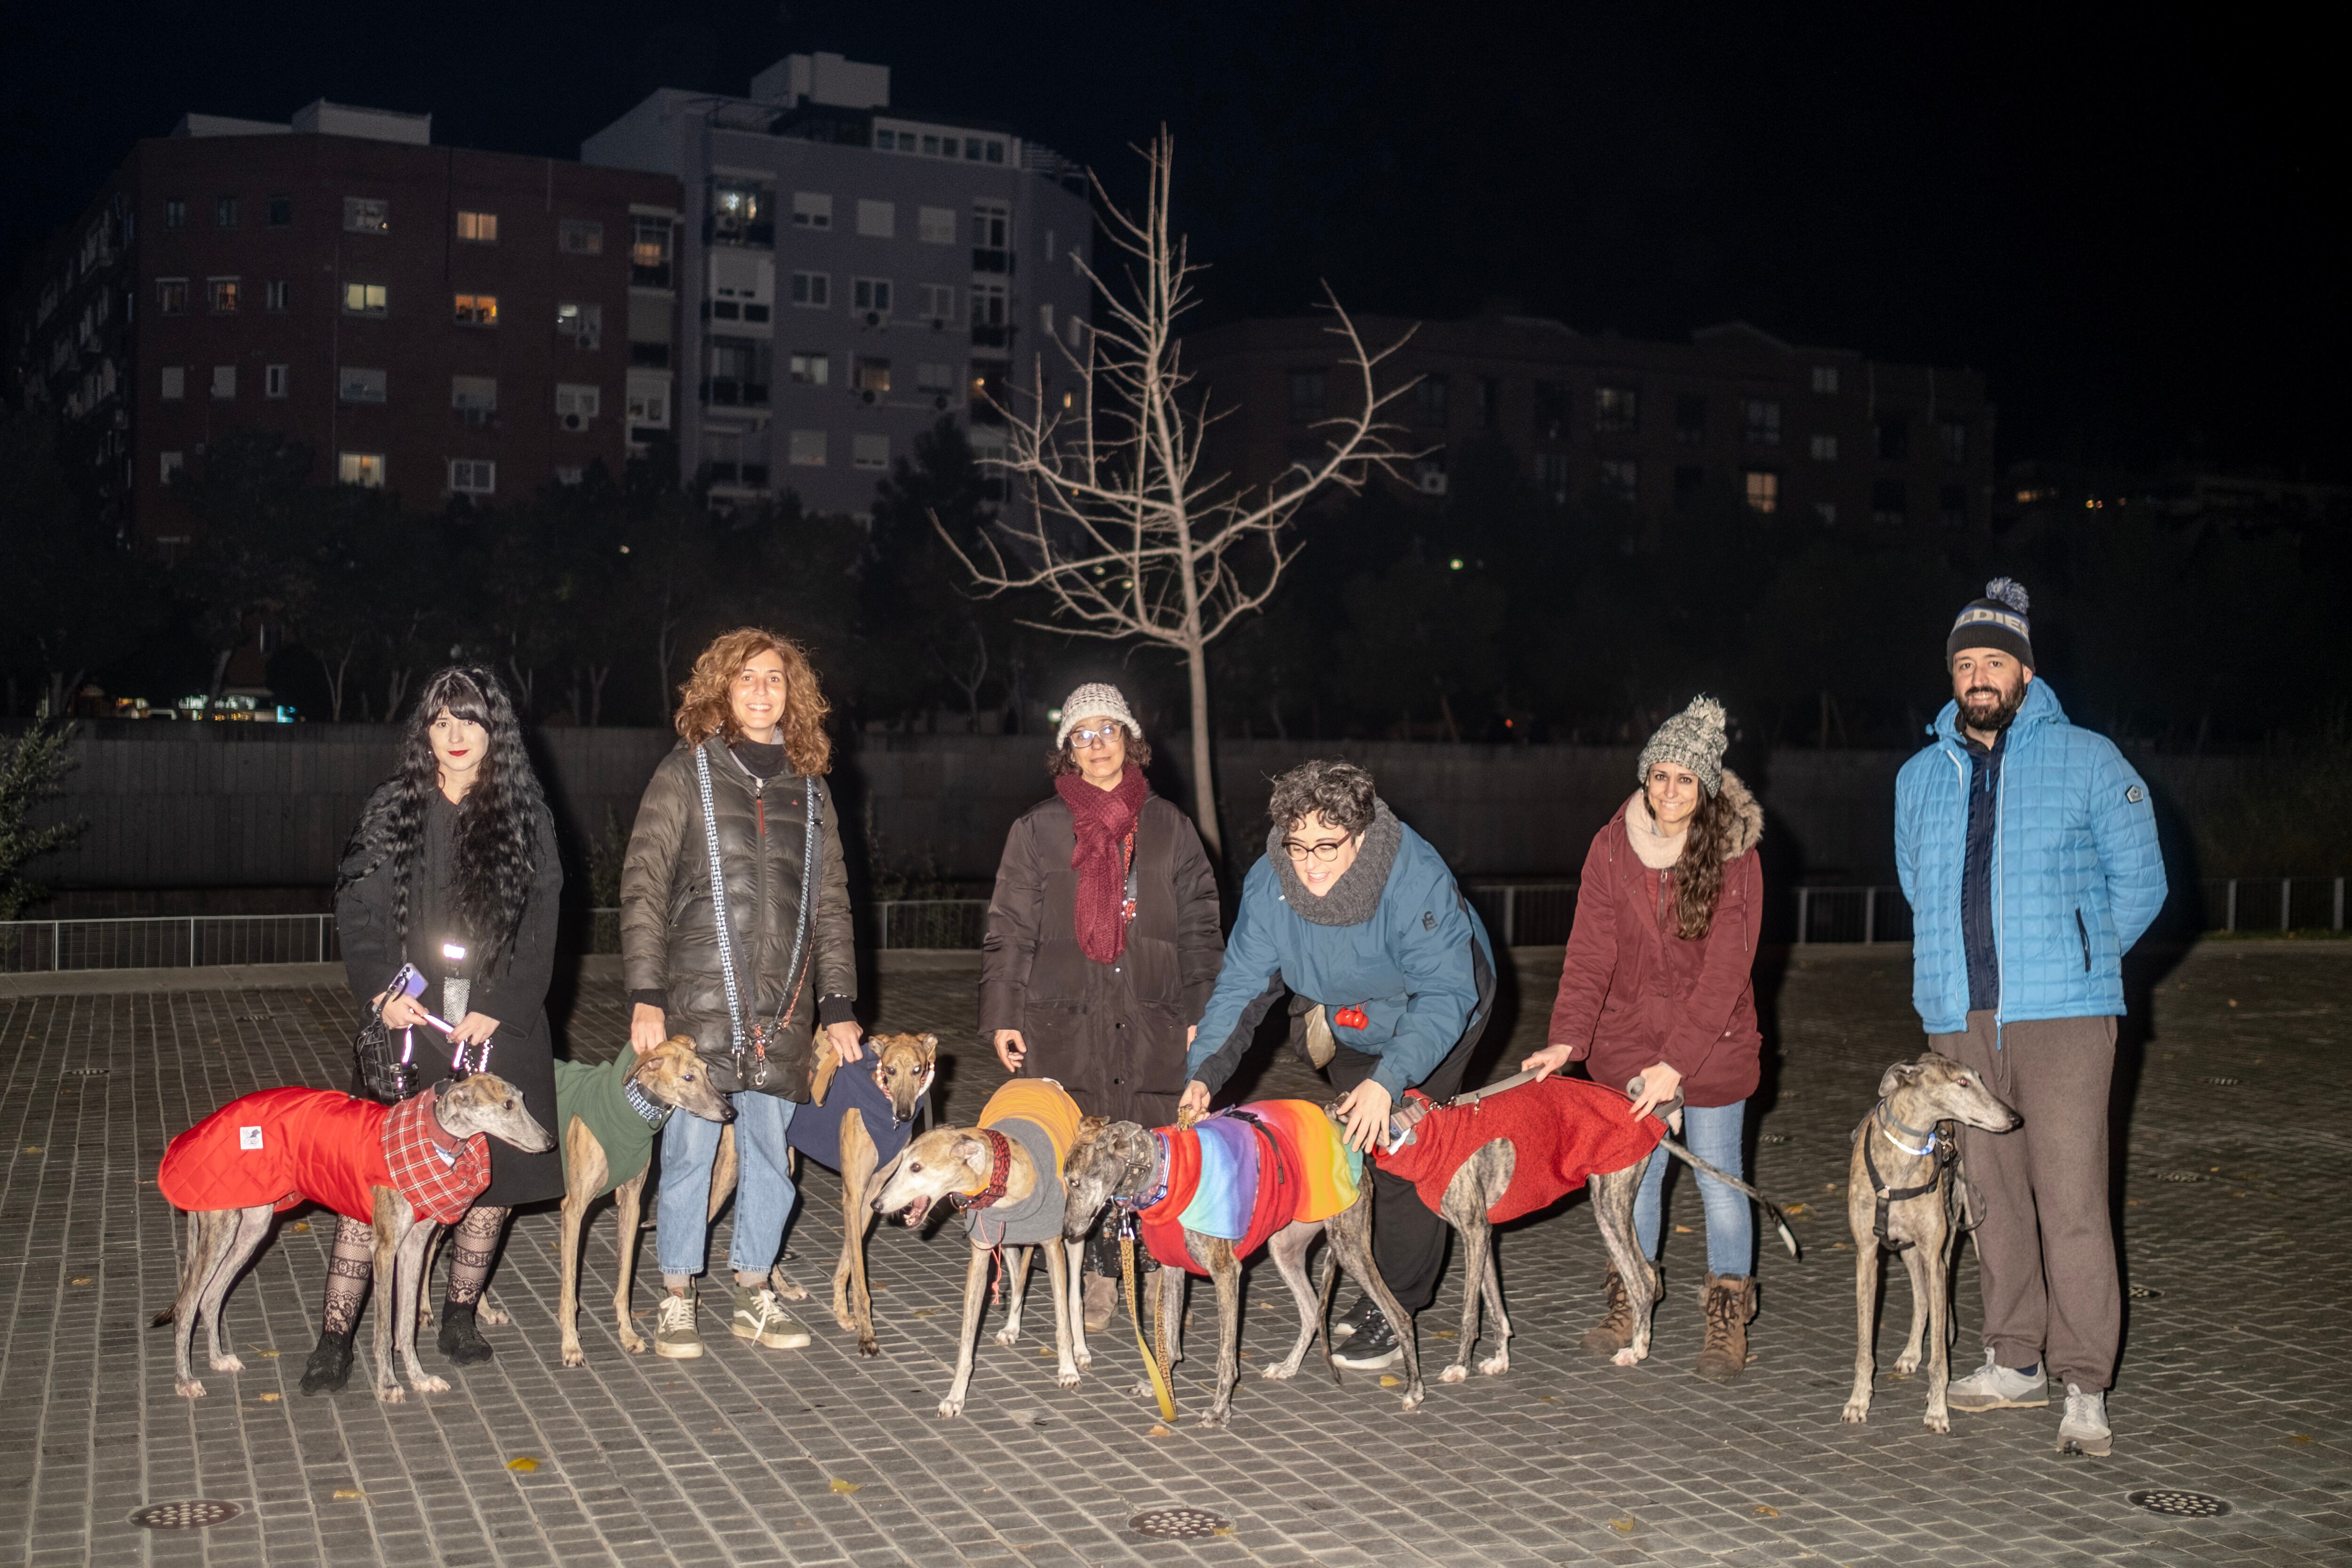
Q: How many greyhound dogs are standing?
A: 7